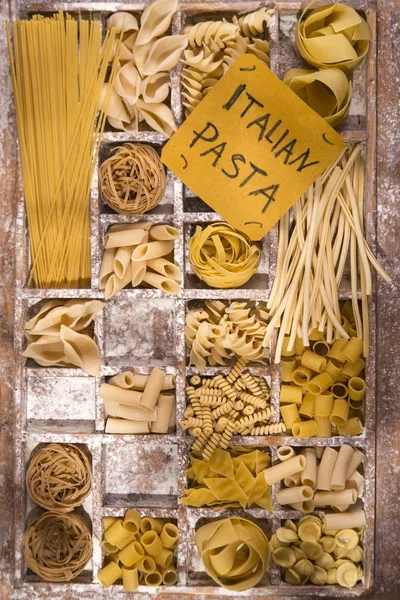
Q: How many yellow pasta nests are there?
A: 4